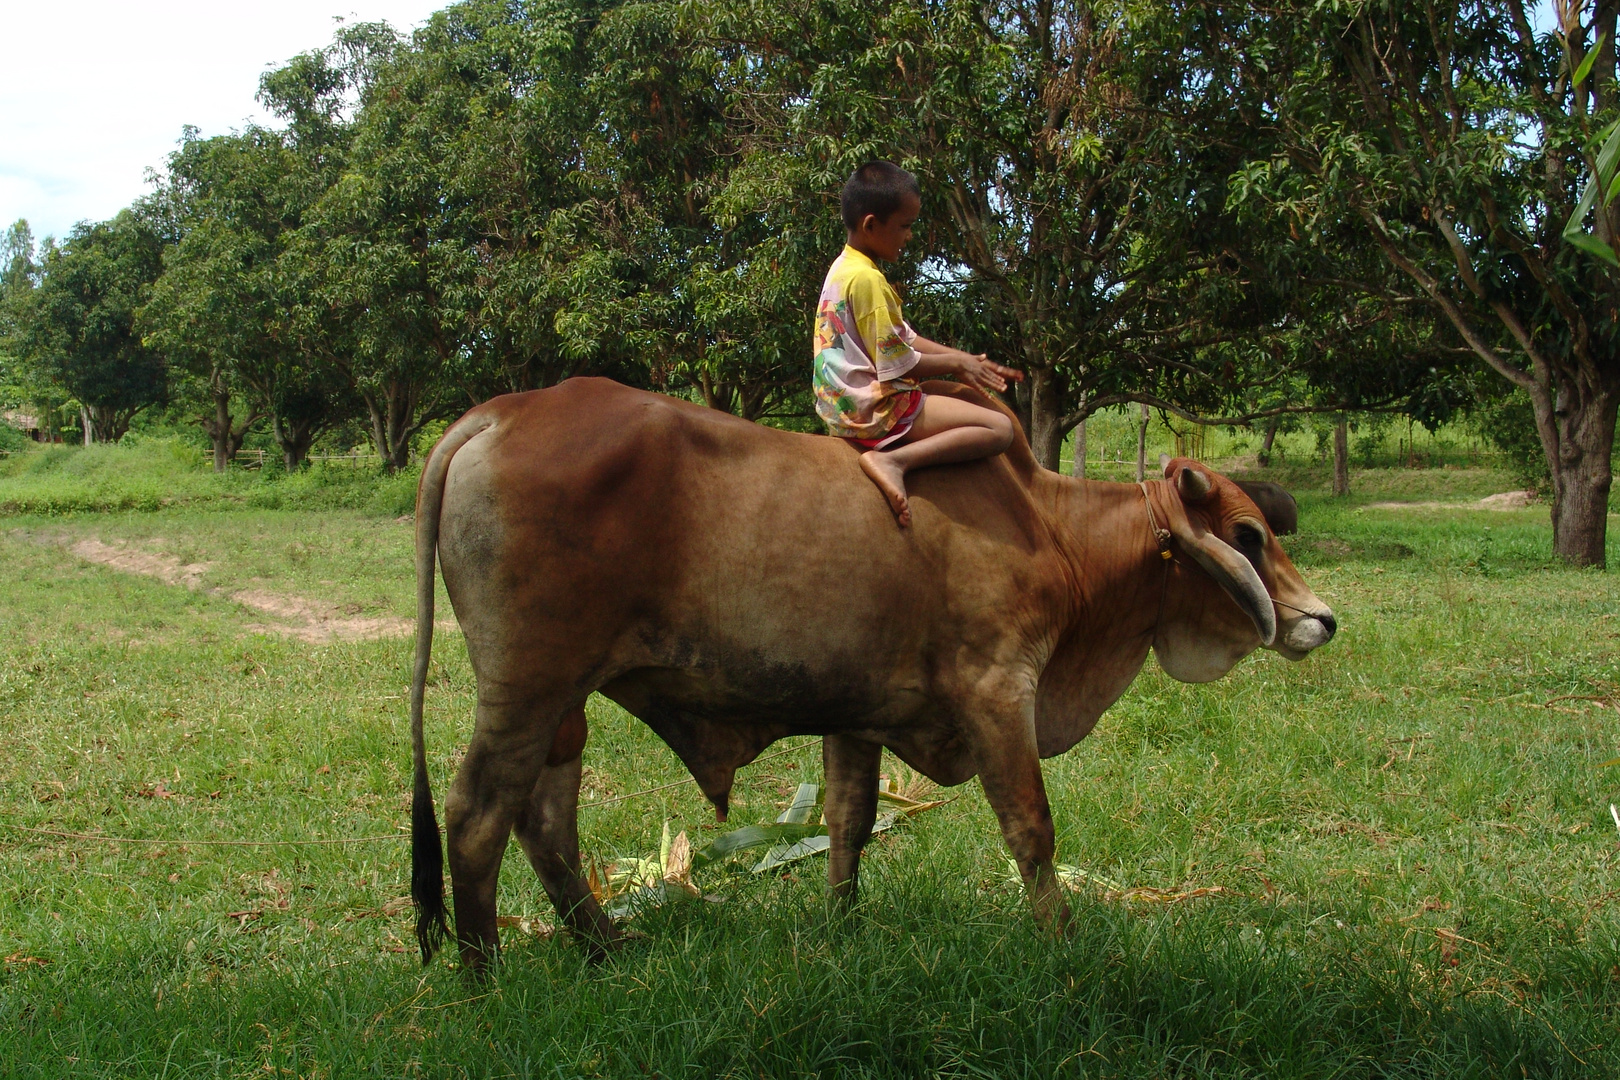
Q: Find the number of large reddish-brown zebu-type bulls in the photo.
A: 1